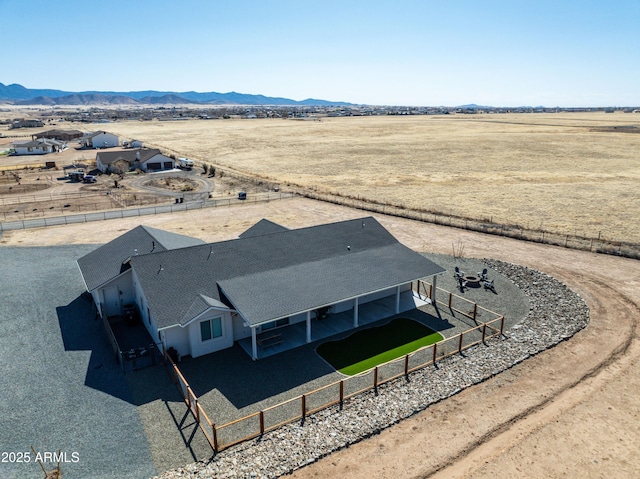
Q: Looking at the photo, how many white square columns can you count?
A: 5